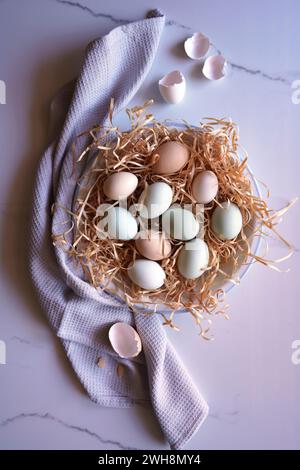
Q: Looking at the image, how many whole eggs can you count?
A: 10